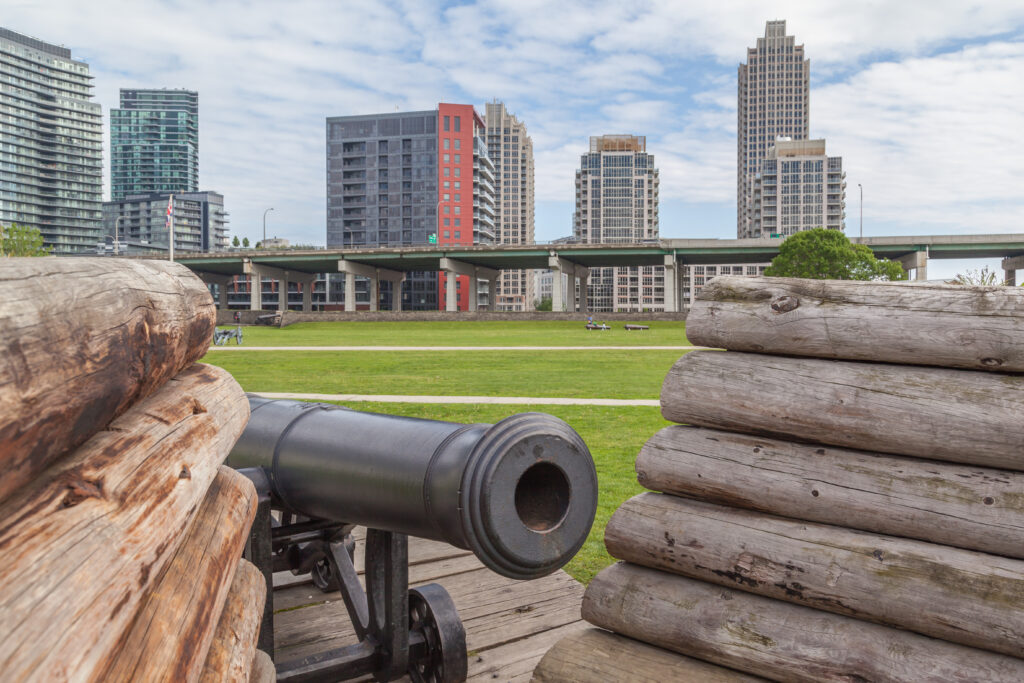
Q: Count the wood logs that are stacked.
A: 11